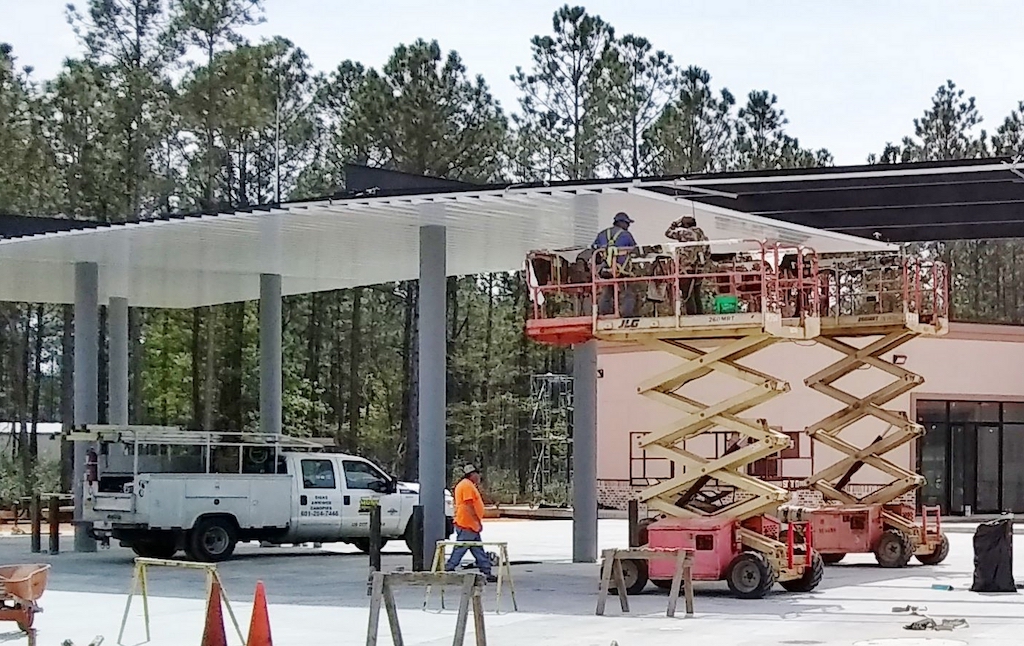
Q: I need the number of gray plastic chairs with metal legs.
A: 0